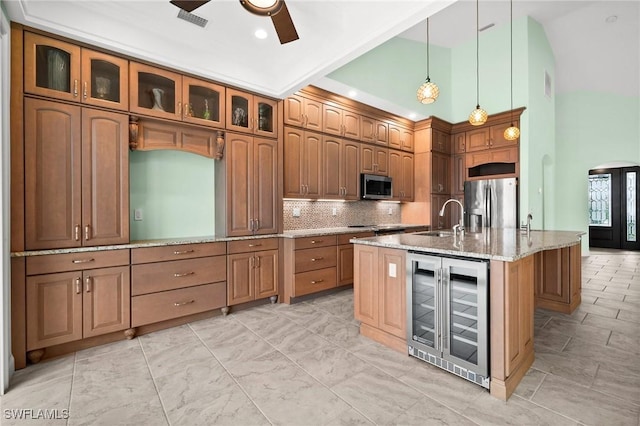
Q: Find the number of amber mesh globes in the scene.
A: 3